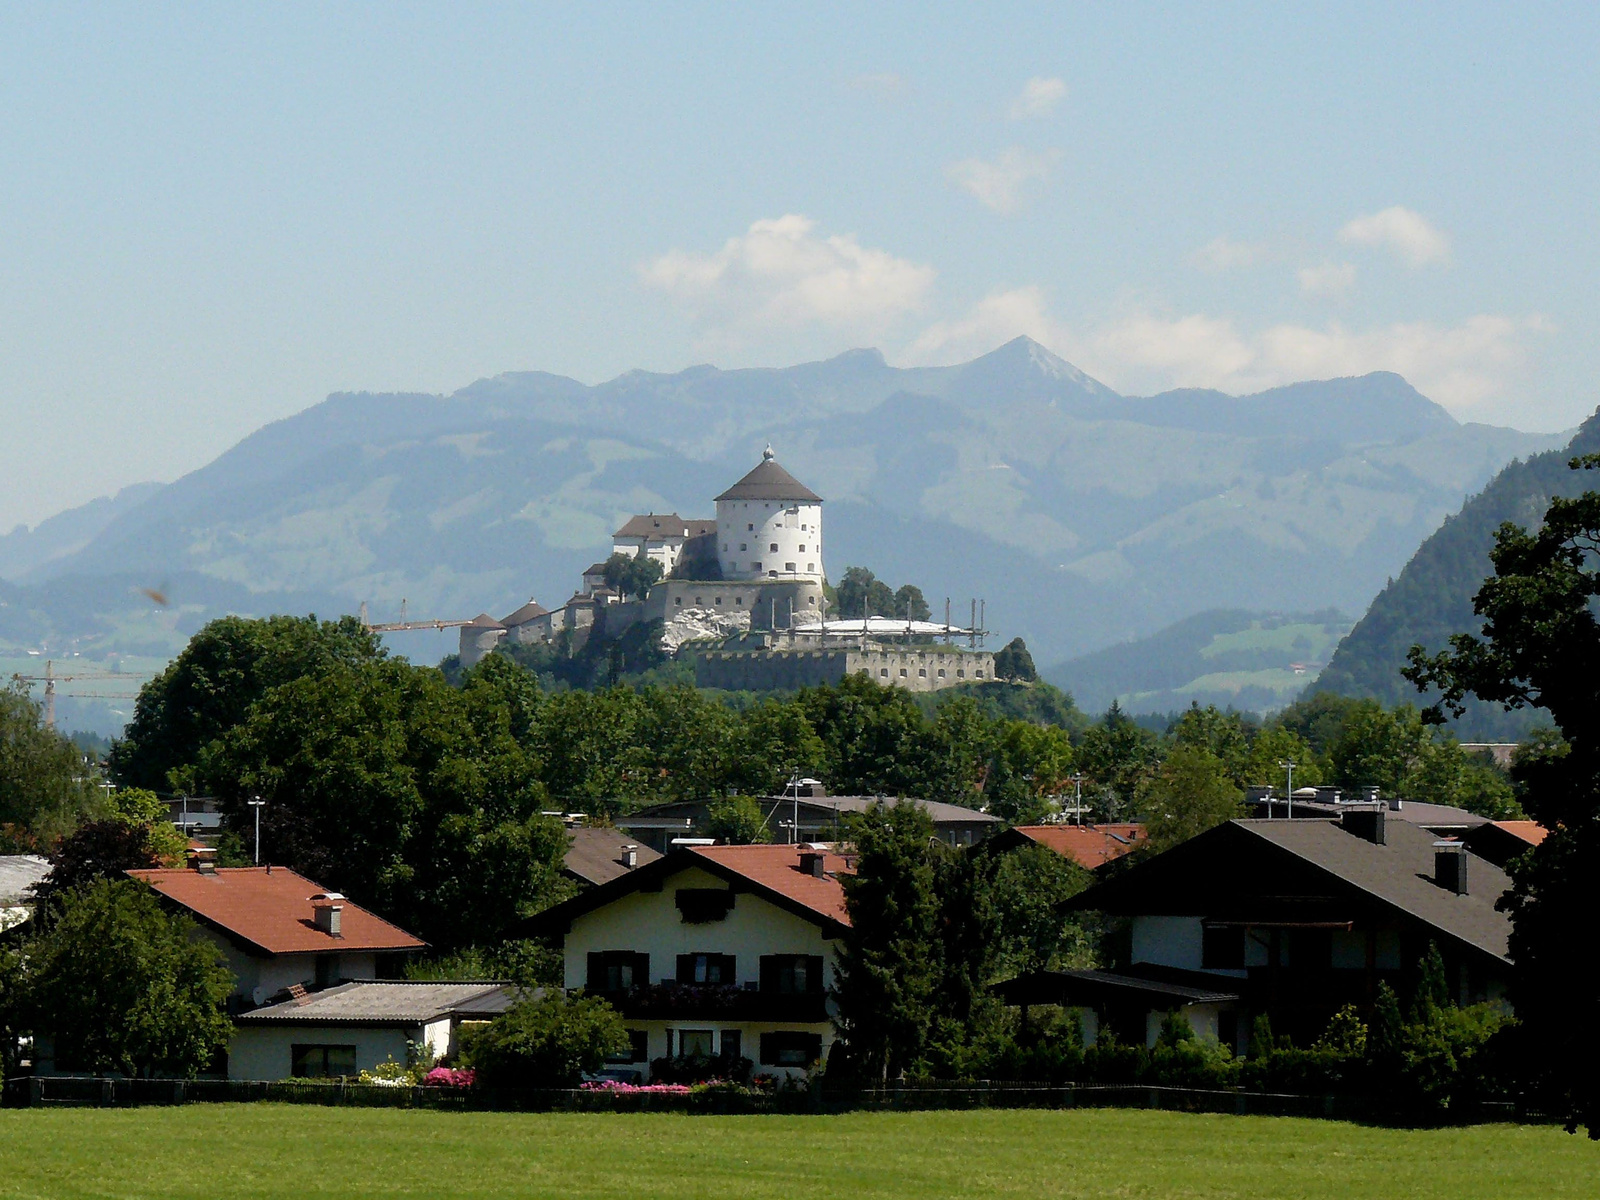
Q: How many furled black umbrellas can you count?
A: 0